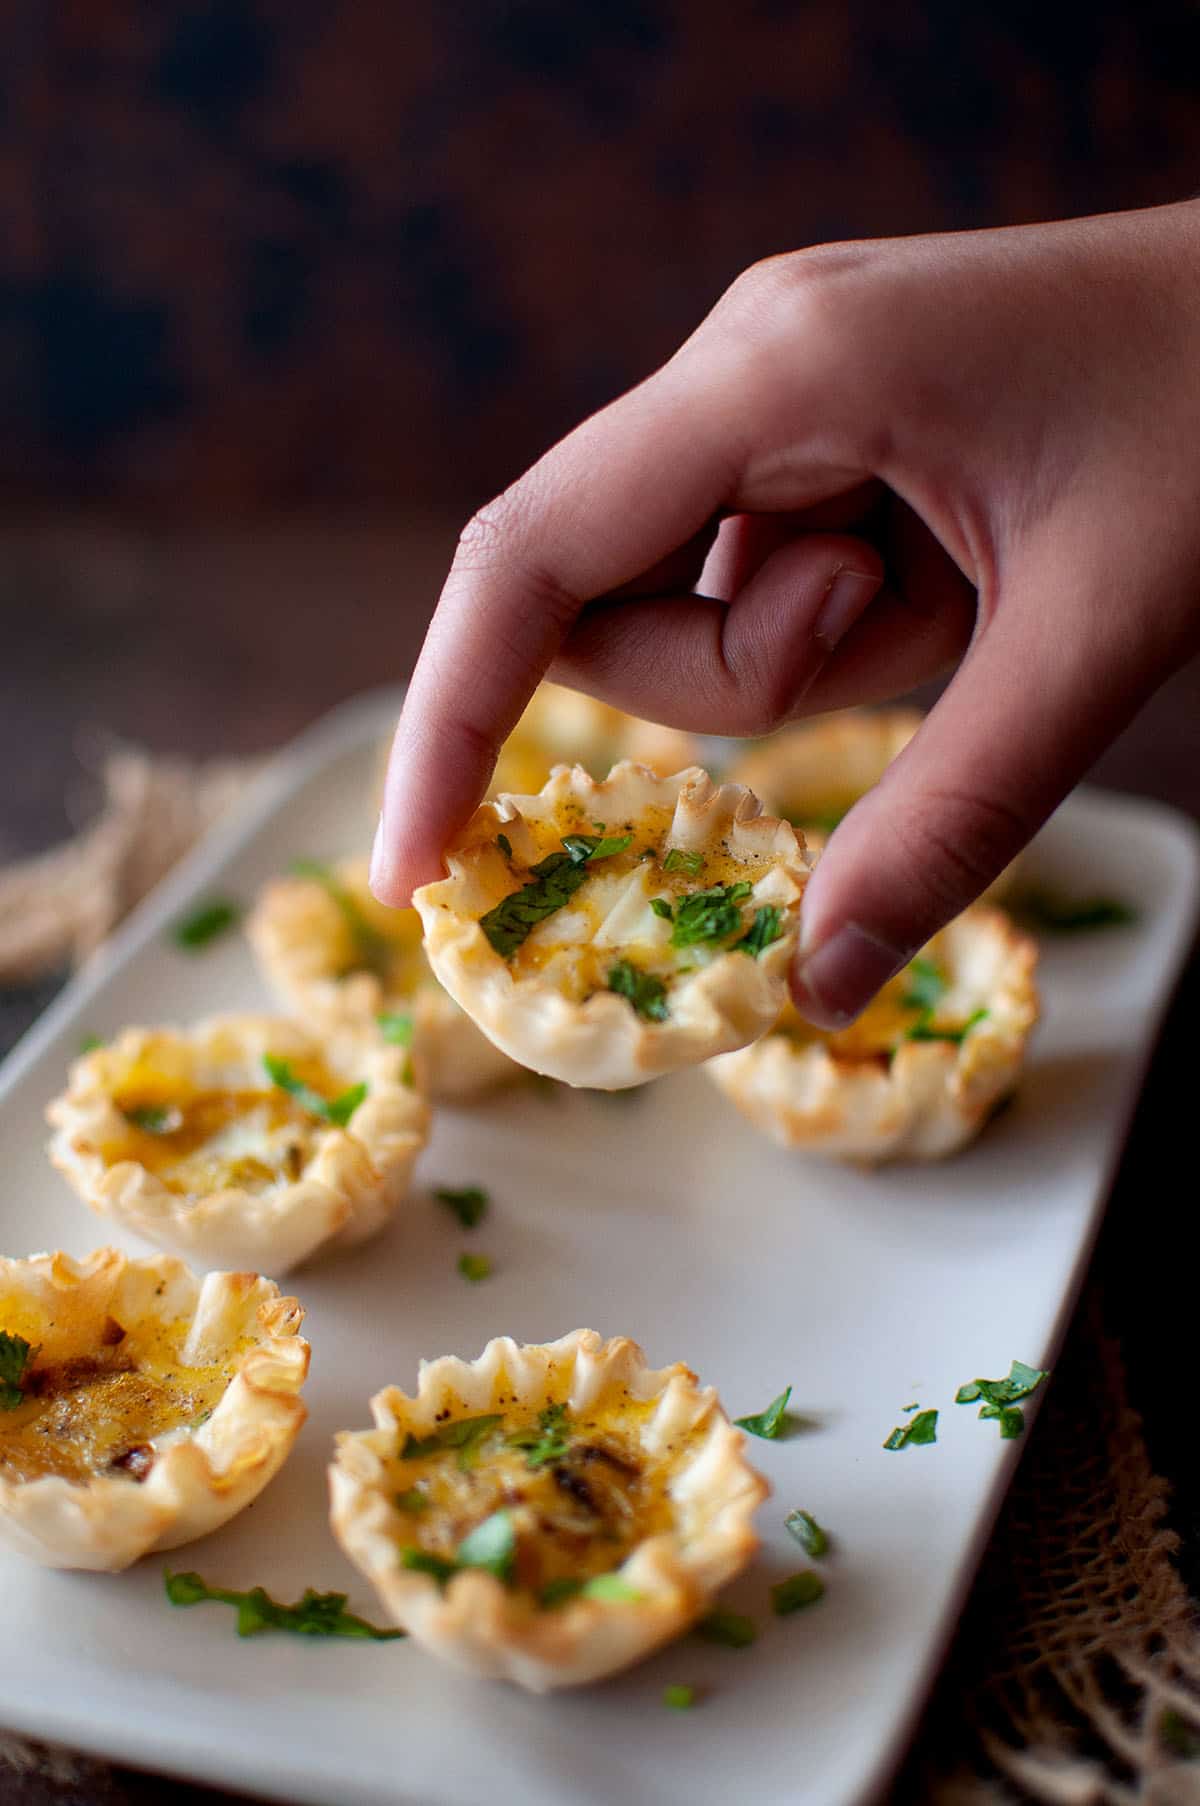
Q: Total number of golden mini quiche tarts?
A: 8